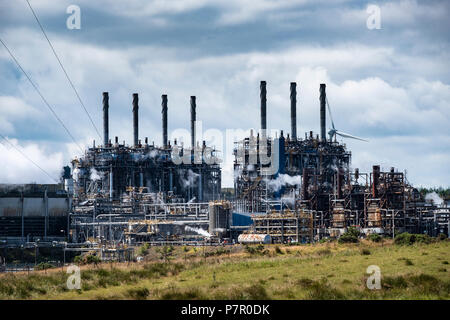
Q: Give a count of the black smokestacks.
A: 7